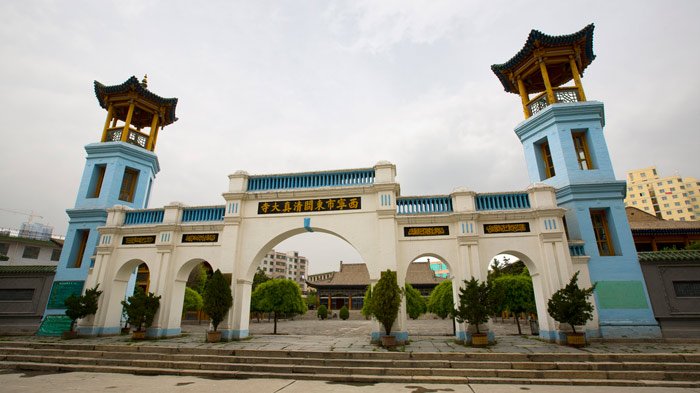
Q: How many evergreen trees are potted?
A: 6